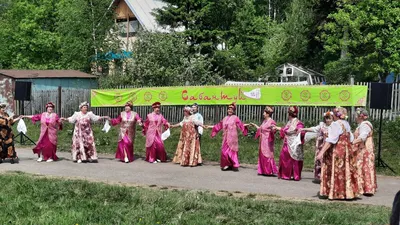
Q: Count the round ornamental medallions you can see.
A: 8